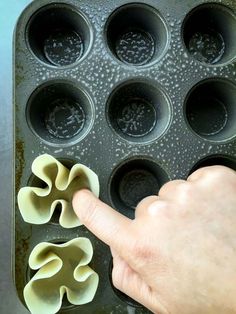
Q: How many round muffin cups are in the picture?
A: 11